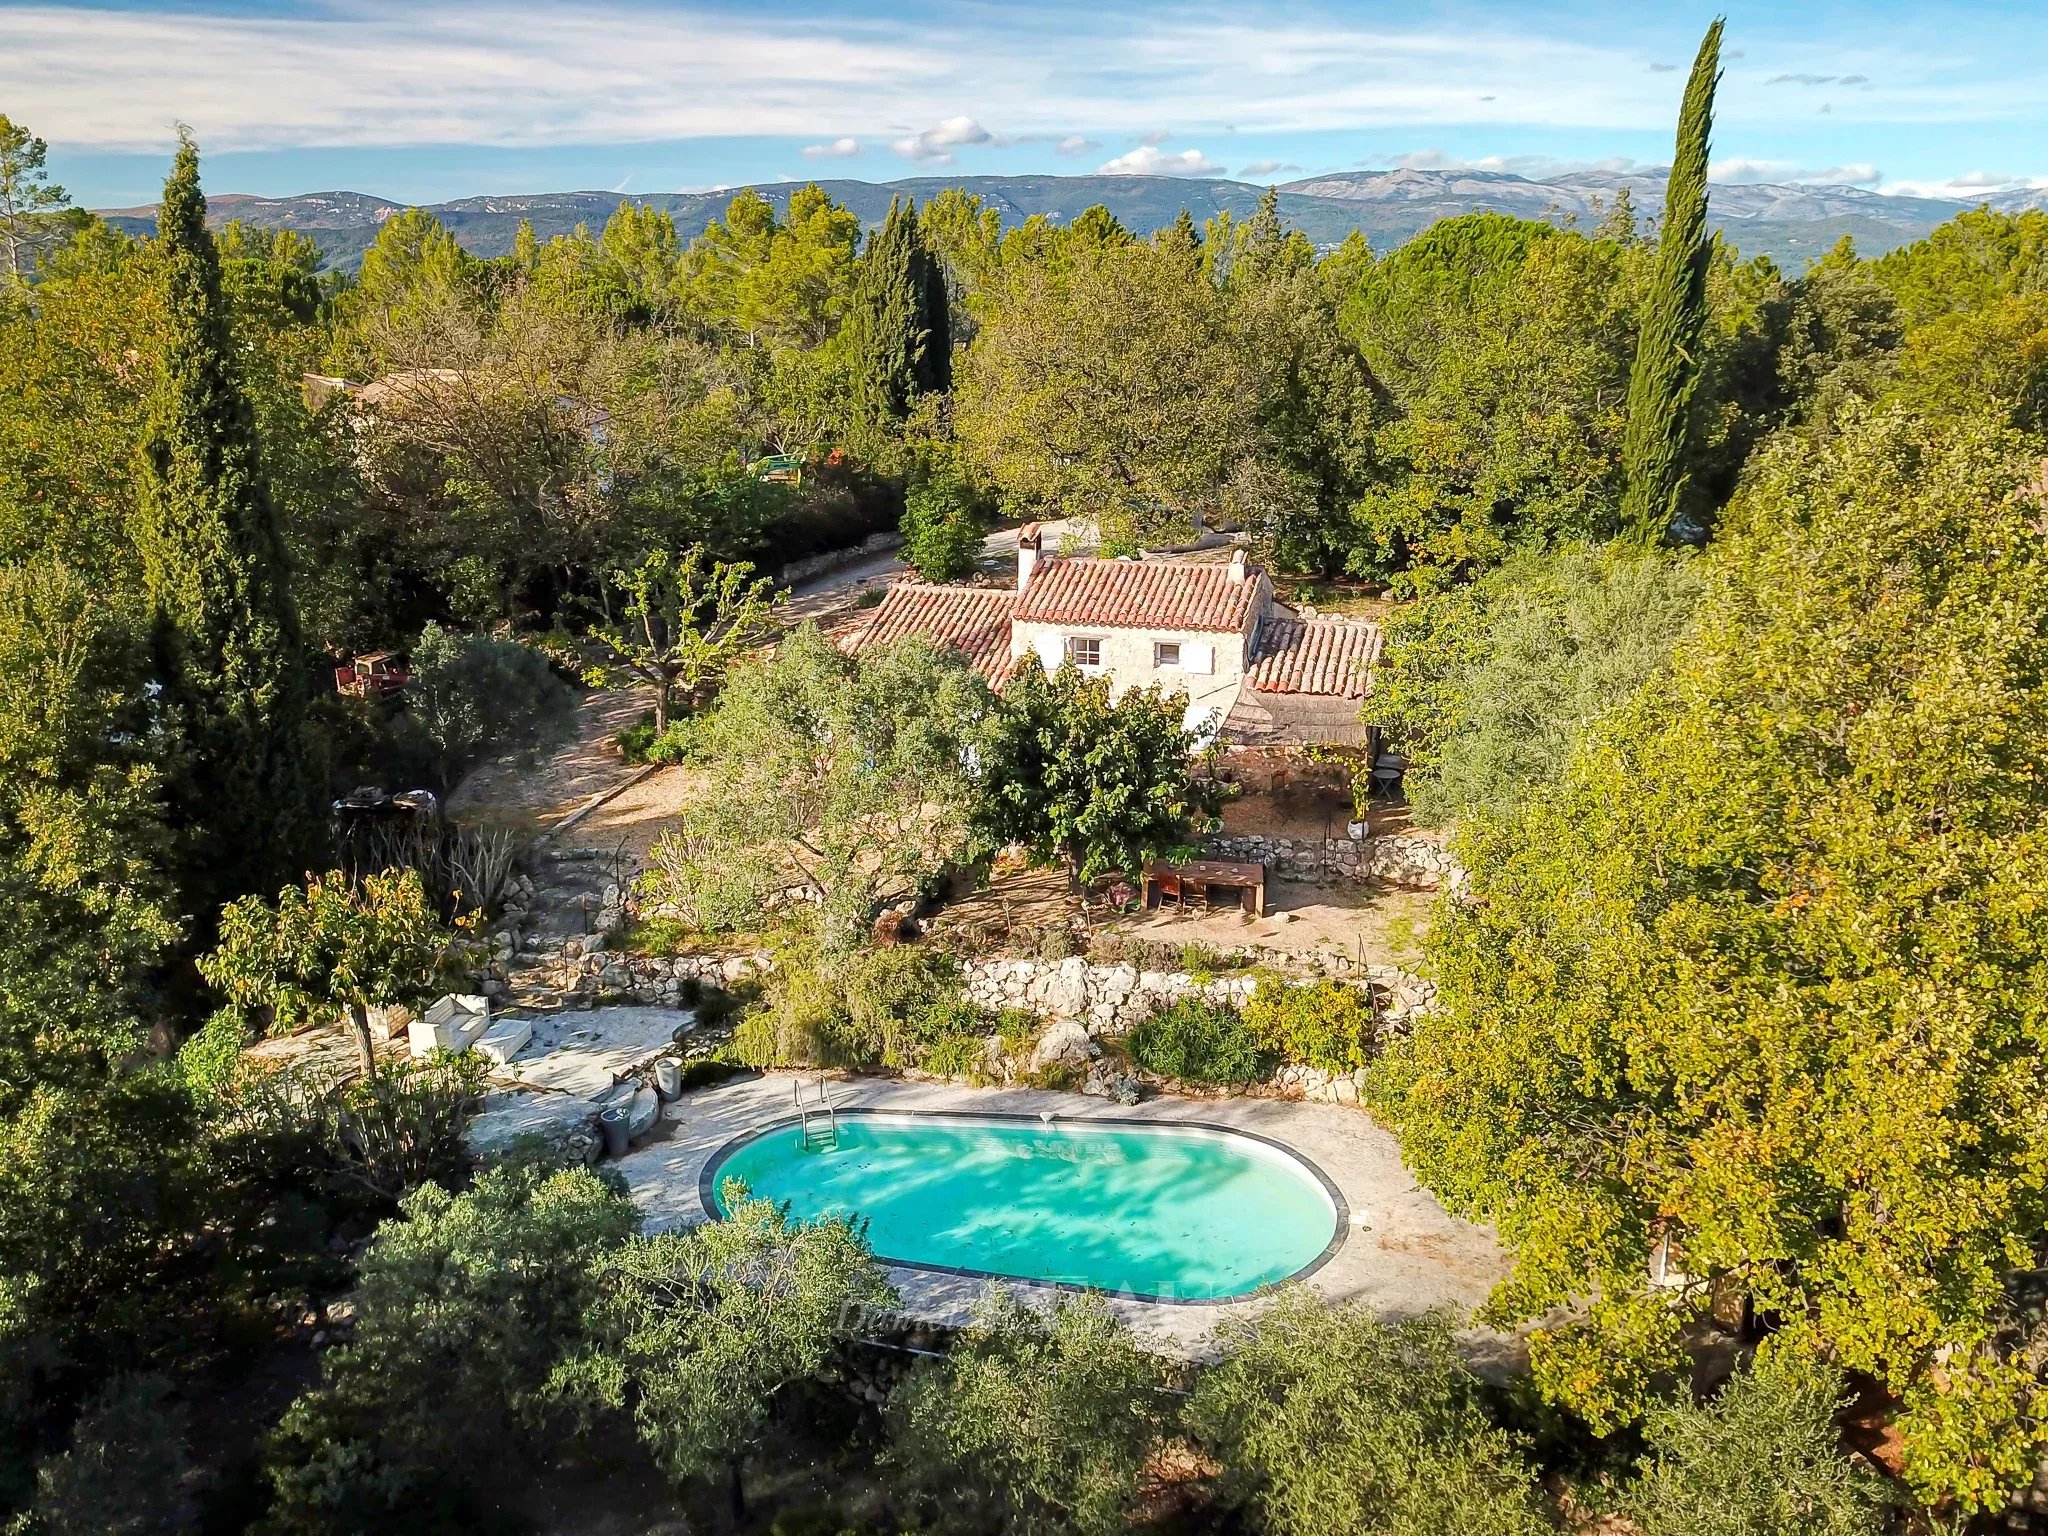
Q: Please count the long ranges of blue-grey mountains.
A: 1